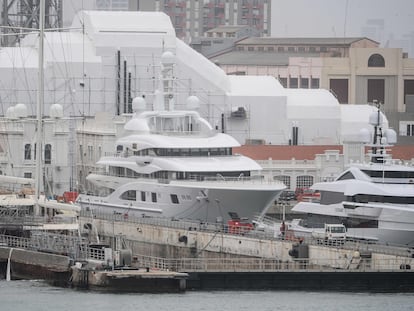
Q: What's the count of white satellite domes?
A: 9